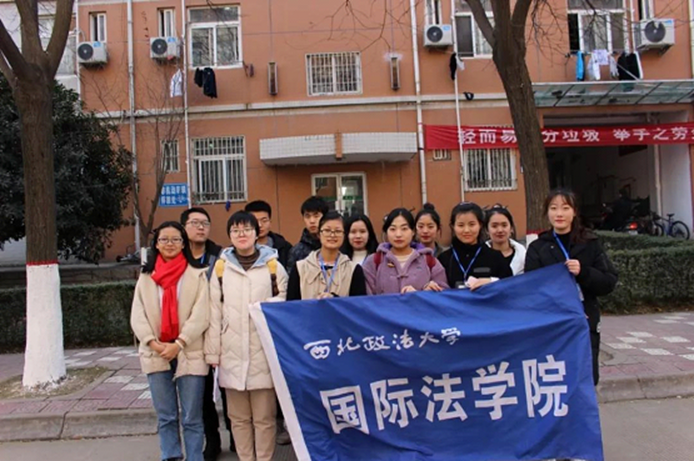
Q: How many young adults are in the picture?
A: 12